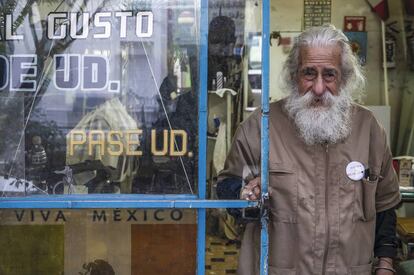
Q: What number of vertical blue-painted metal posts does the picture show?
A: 2